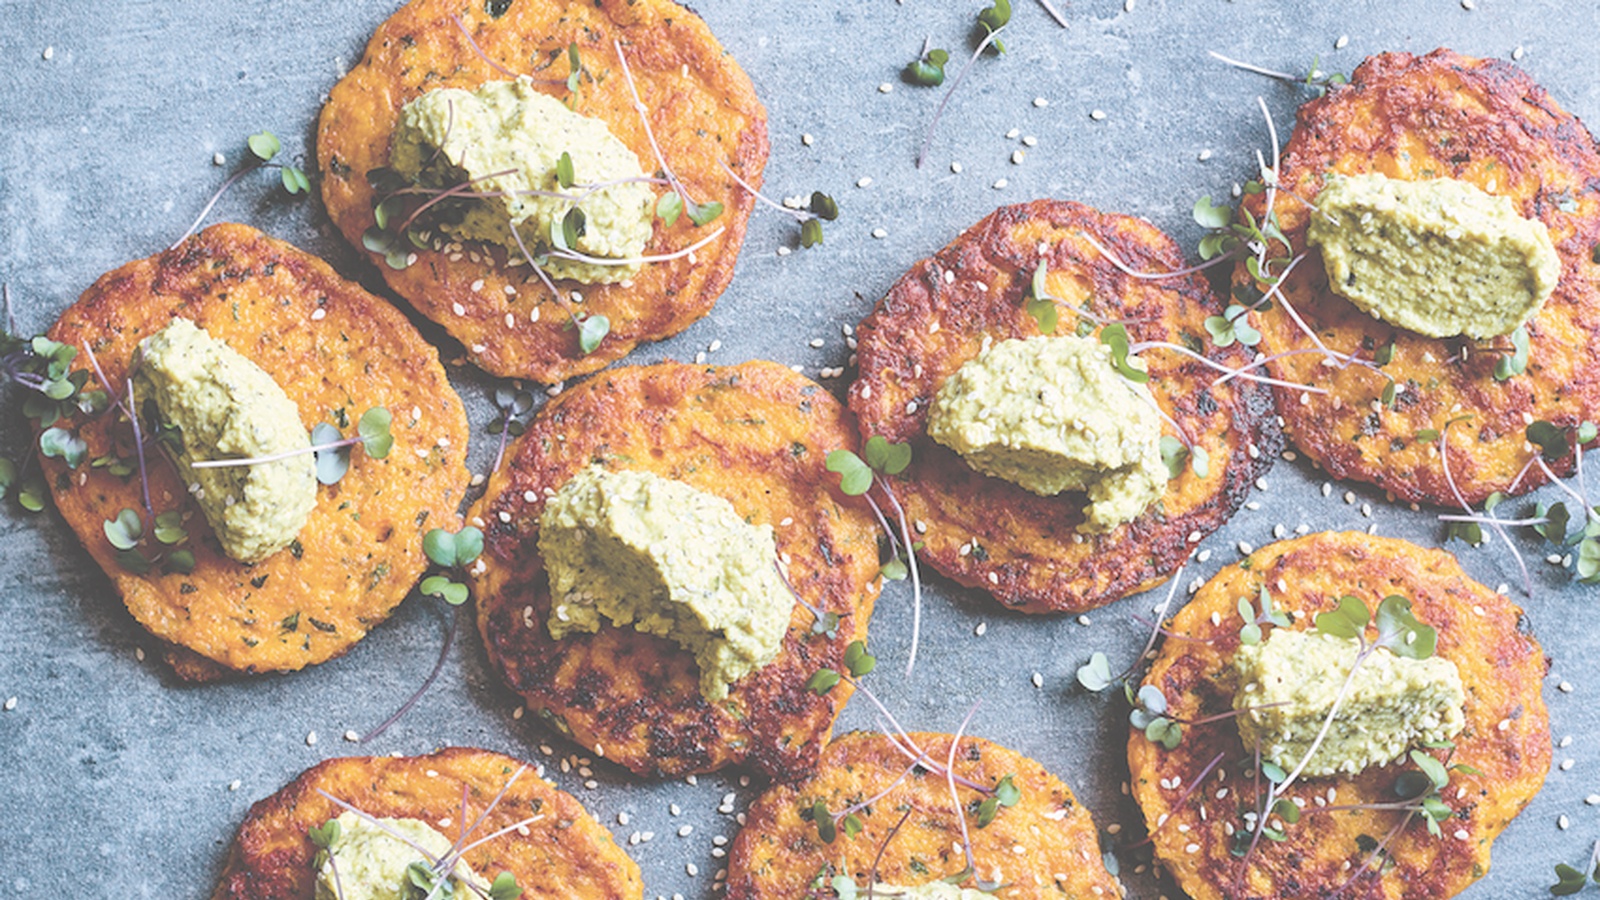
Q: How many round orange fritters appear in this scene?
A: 8